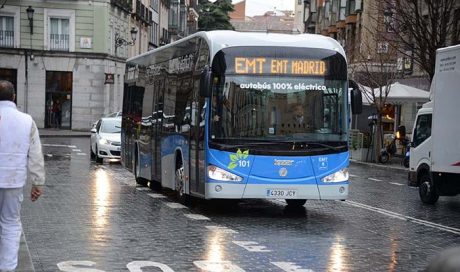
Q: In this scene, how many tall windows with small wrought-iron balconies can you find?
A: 2